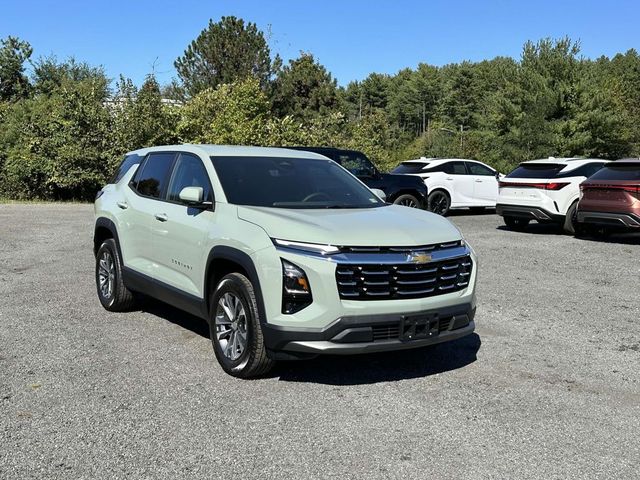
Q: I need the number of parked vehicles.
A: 5